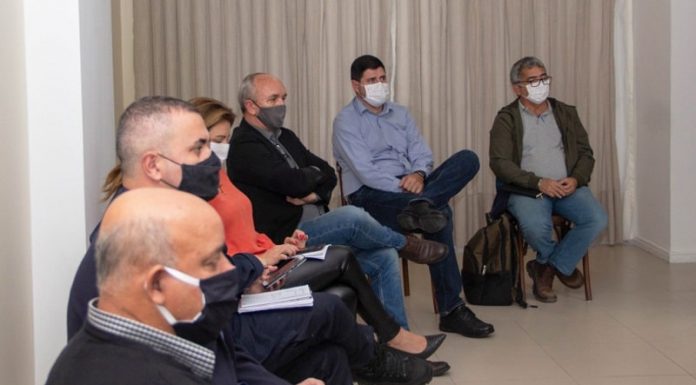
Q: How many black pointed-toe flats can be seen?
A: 1